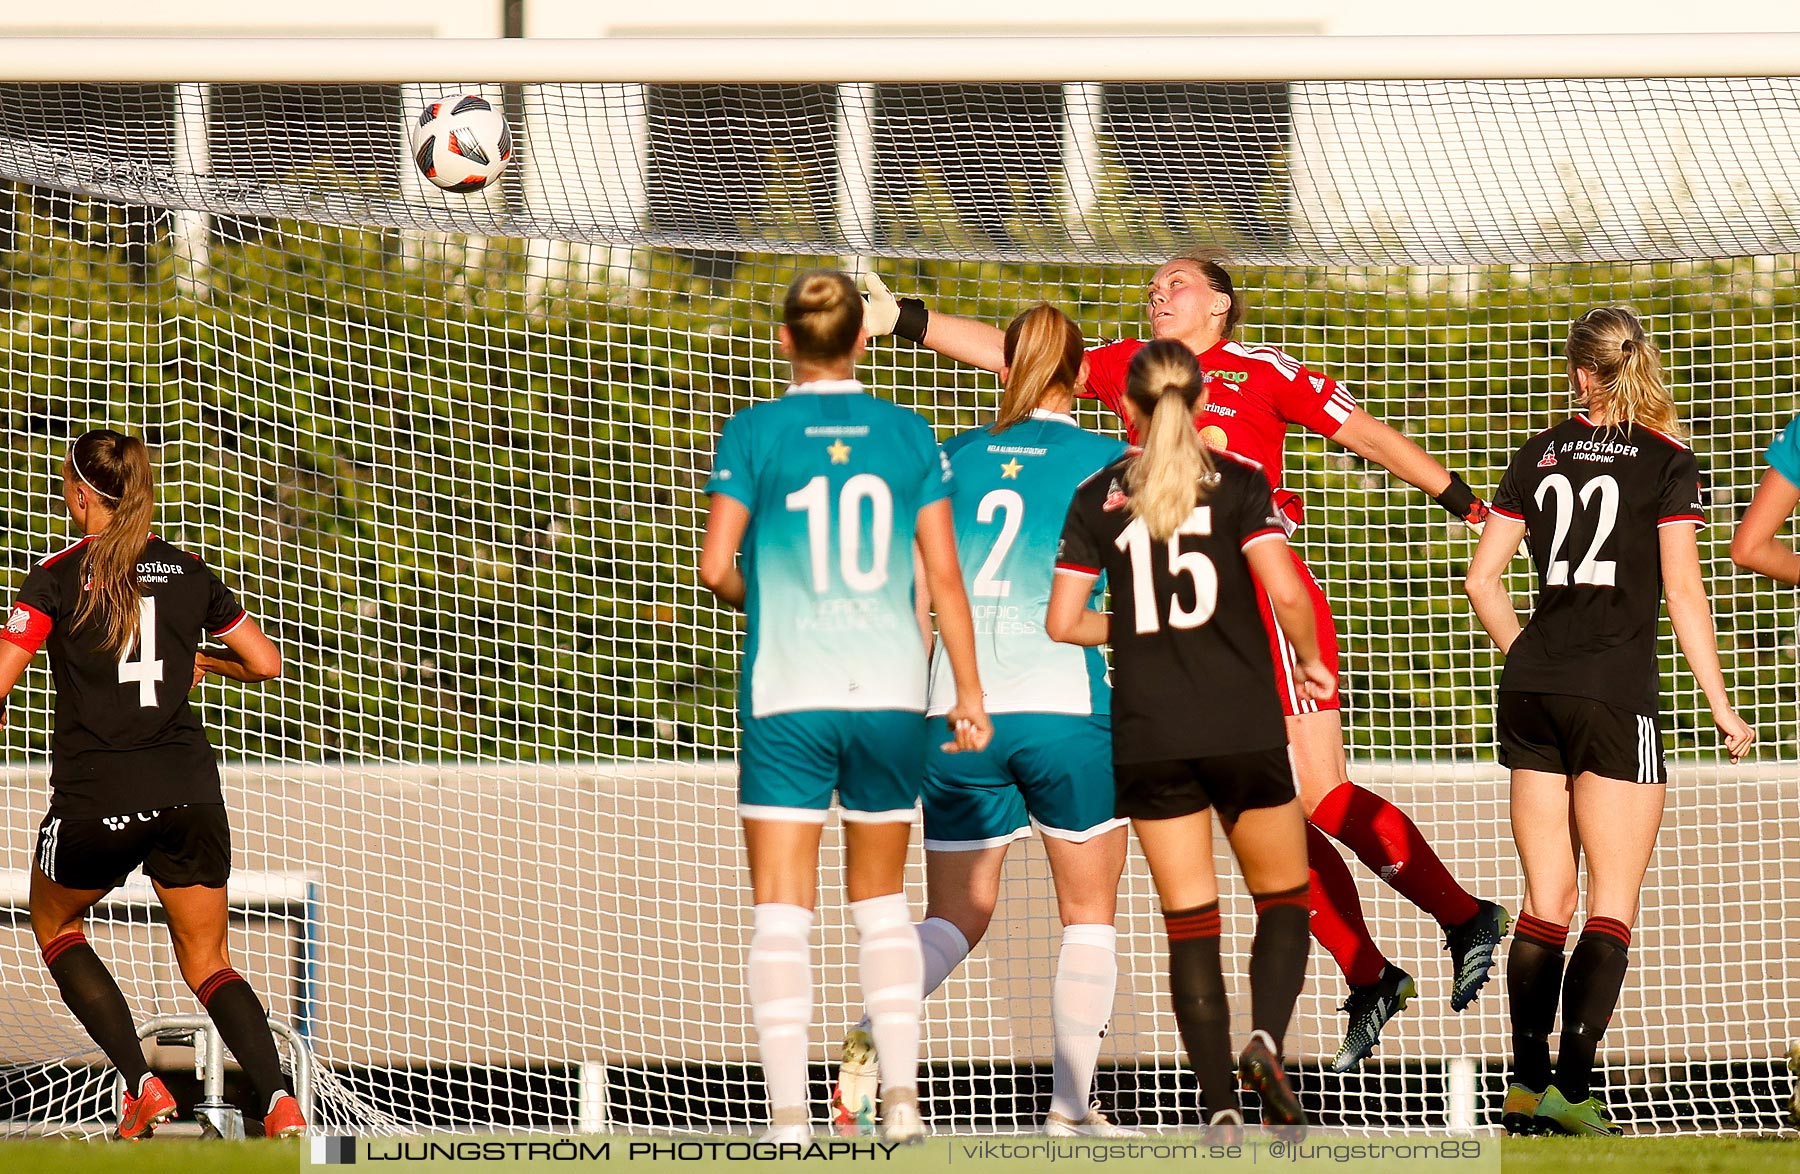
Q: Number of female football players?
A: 7